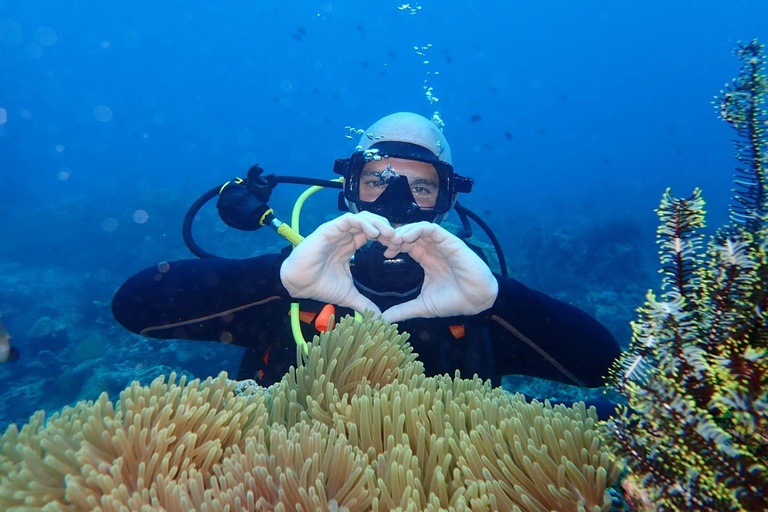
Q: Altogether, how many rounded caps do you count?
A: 1